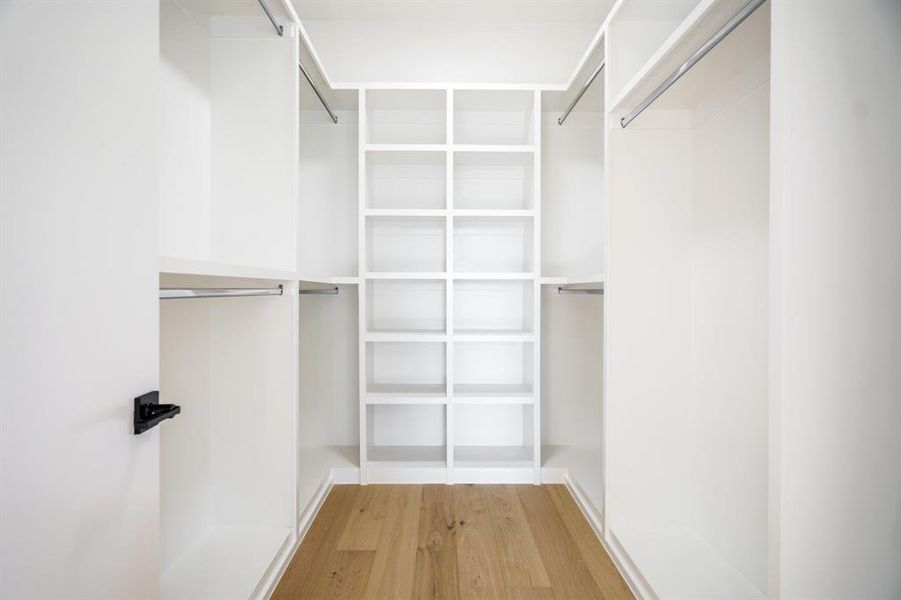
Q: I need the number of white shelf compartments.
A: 12